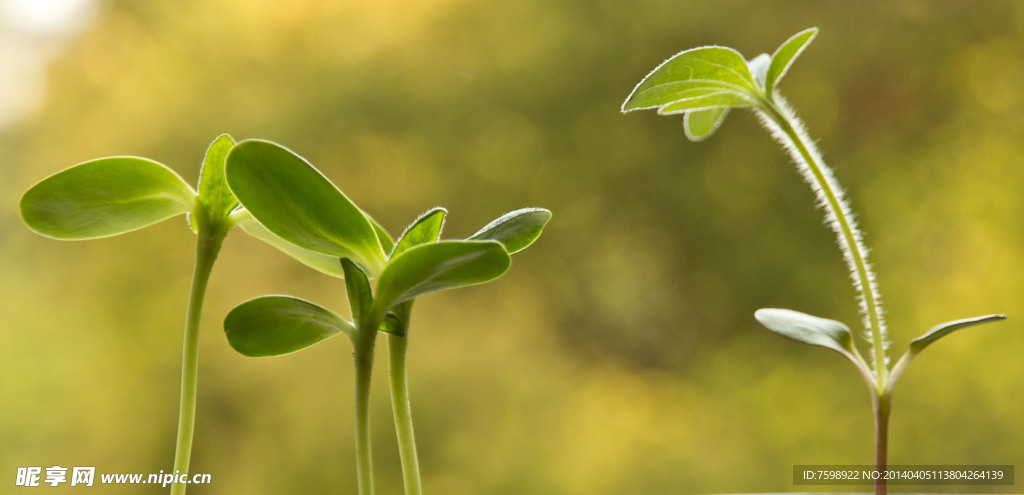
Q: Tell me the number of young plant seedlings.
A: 4